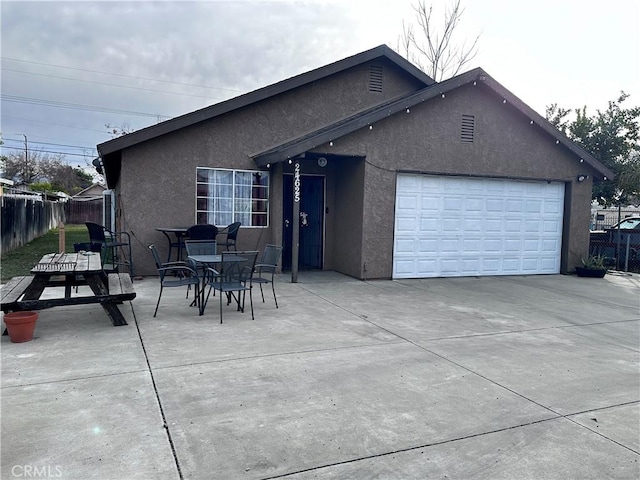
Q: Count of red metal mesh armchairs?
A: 0